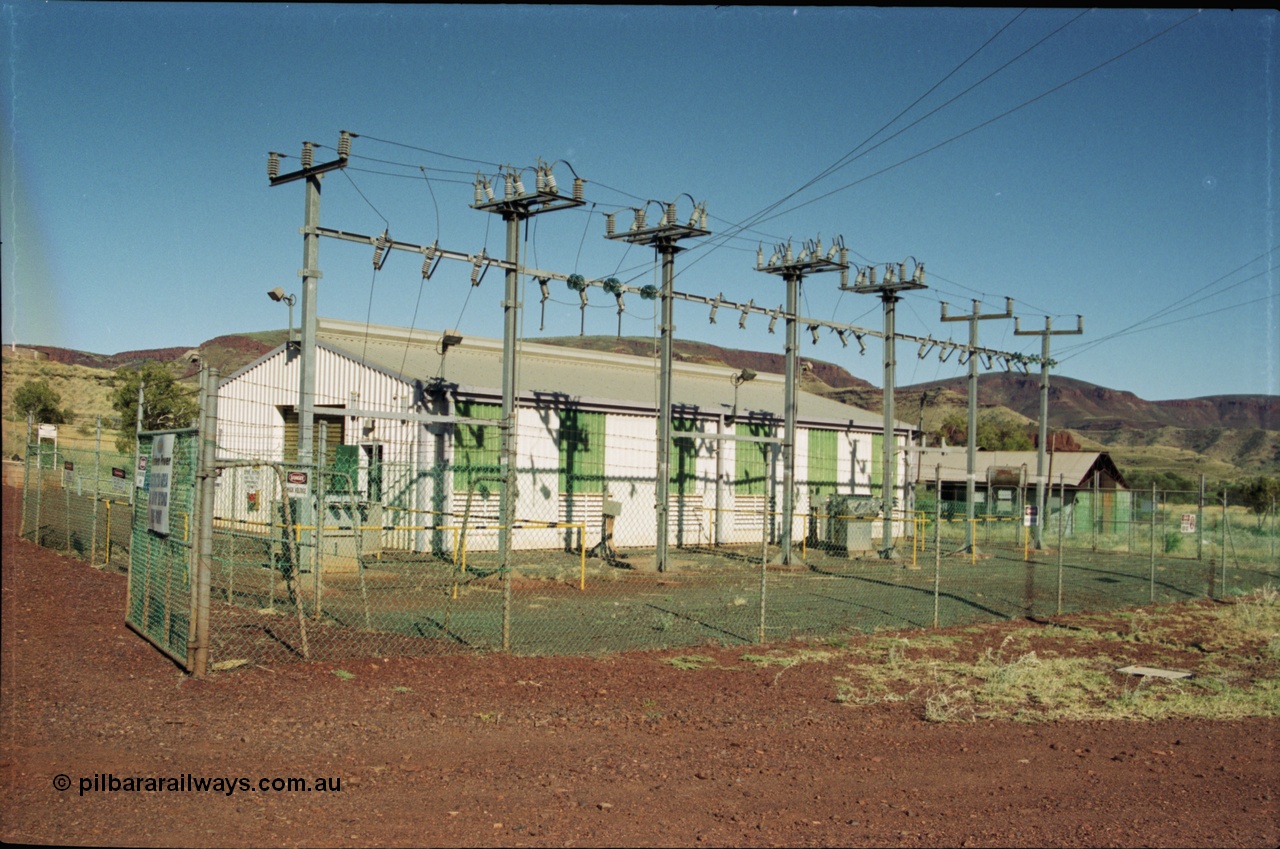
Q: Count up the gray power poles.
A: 7